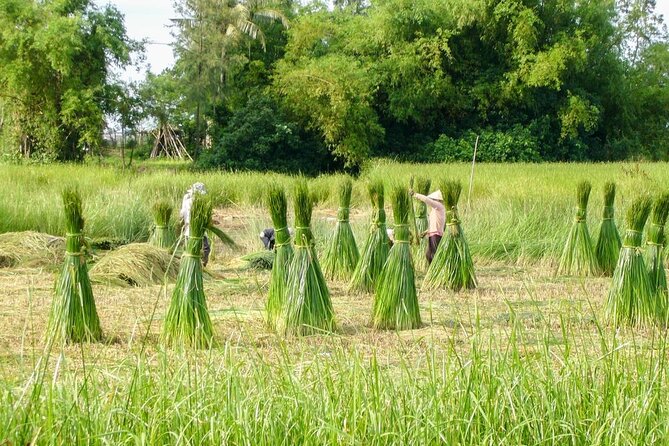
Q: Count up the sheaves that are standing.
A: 14